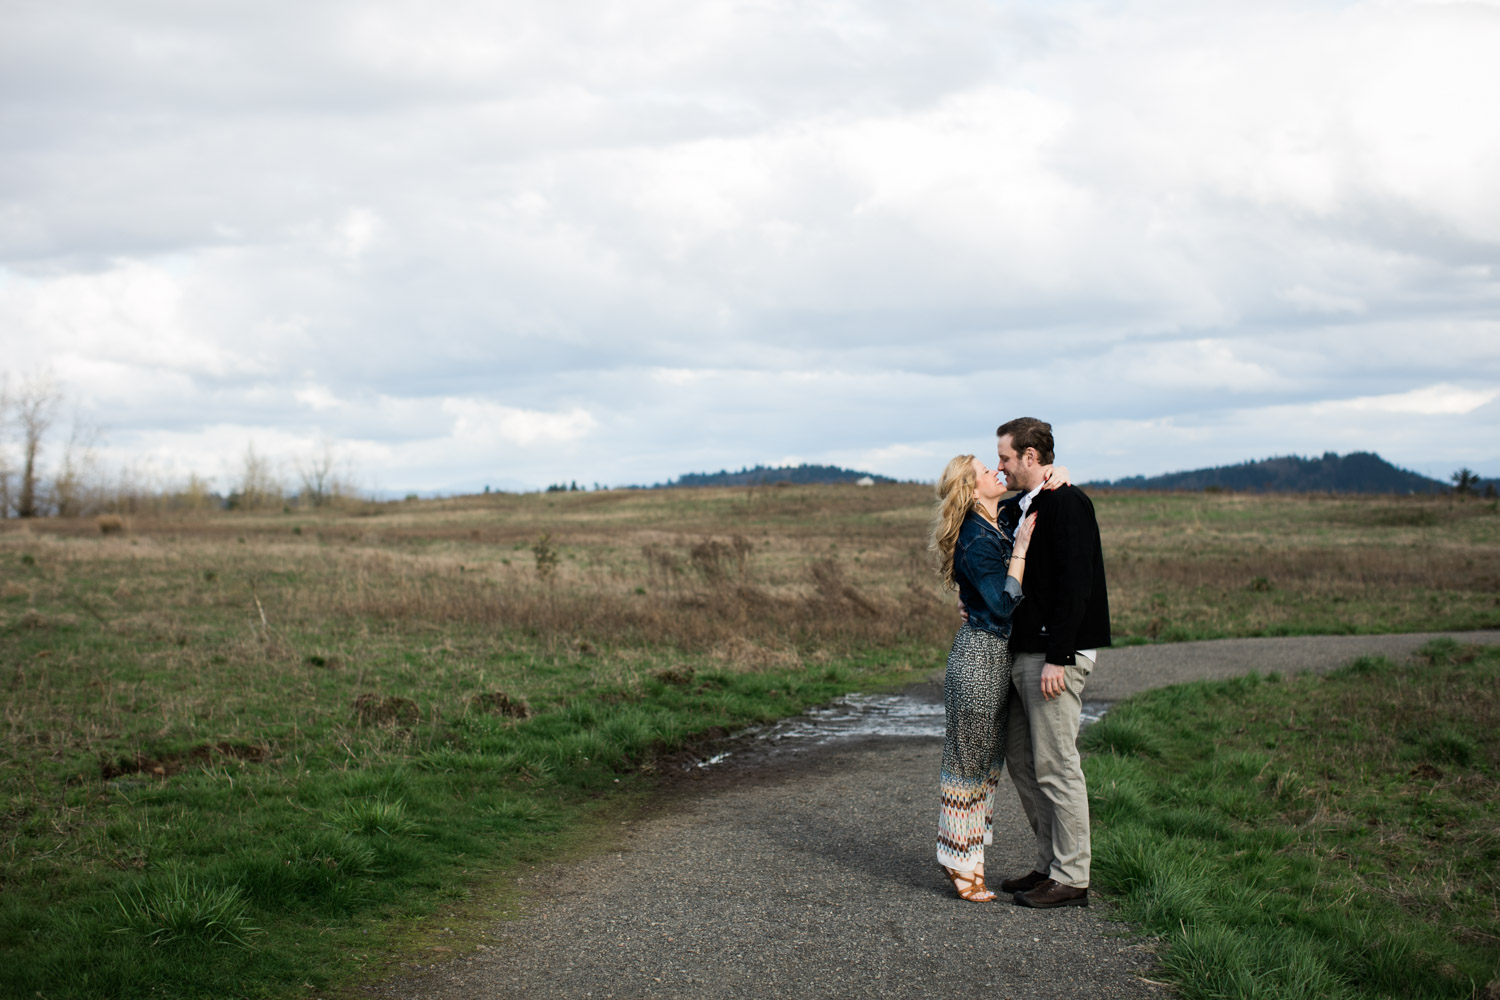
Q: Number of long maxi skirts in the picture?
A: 1